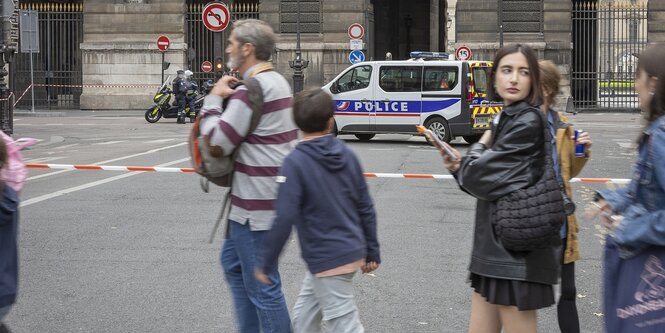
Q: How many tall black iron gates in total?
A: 3